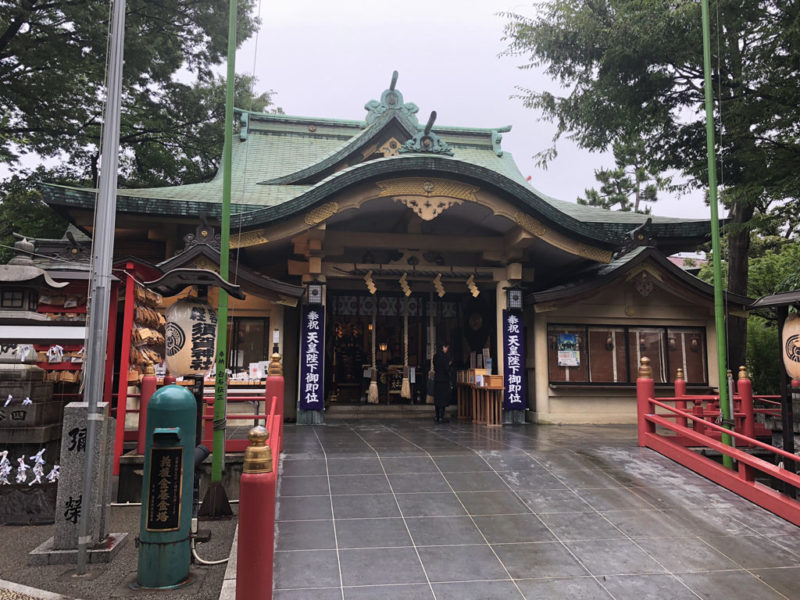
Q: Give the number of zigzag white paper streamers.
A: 4